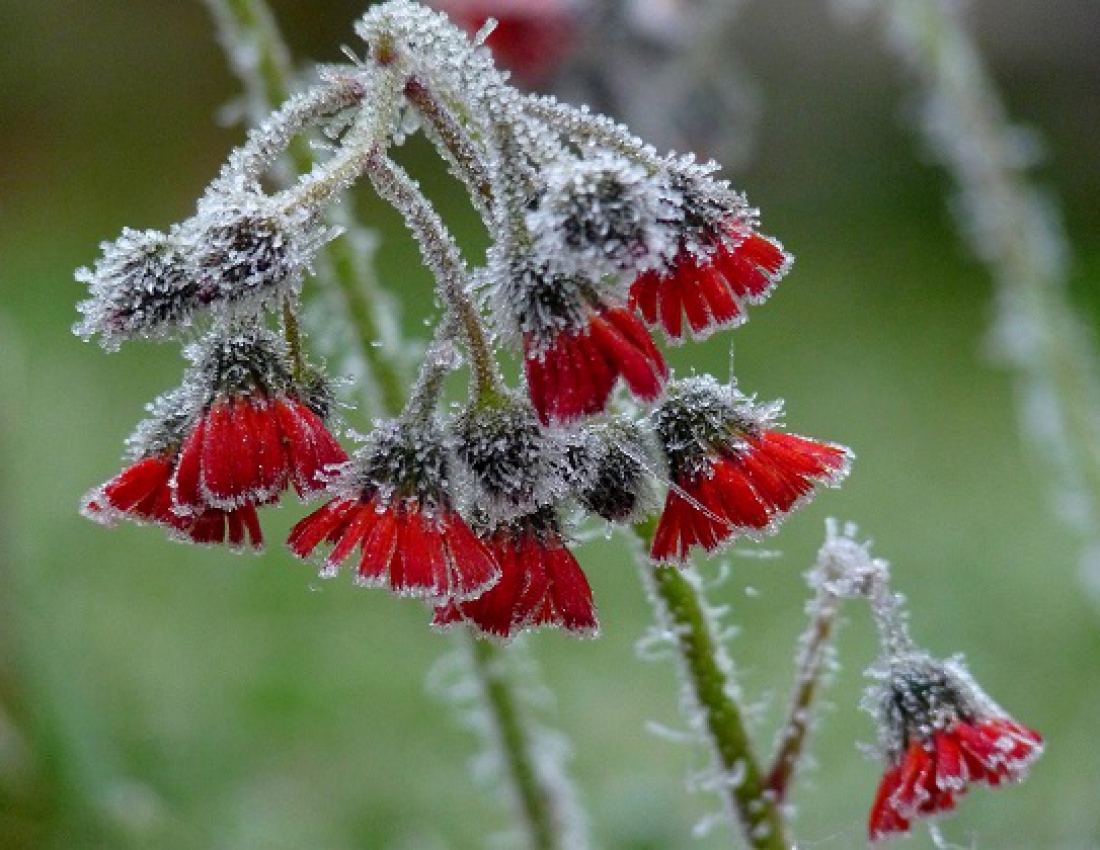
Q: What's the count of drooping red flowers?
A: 8